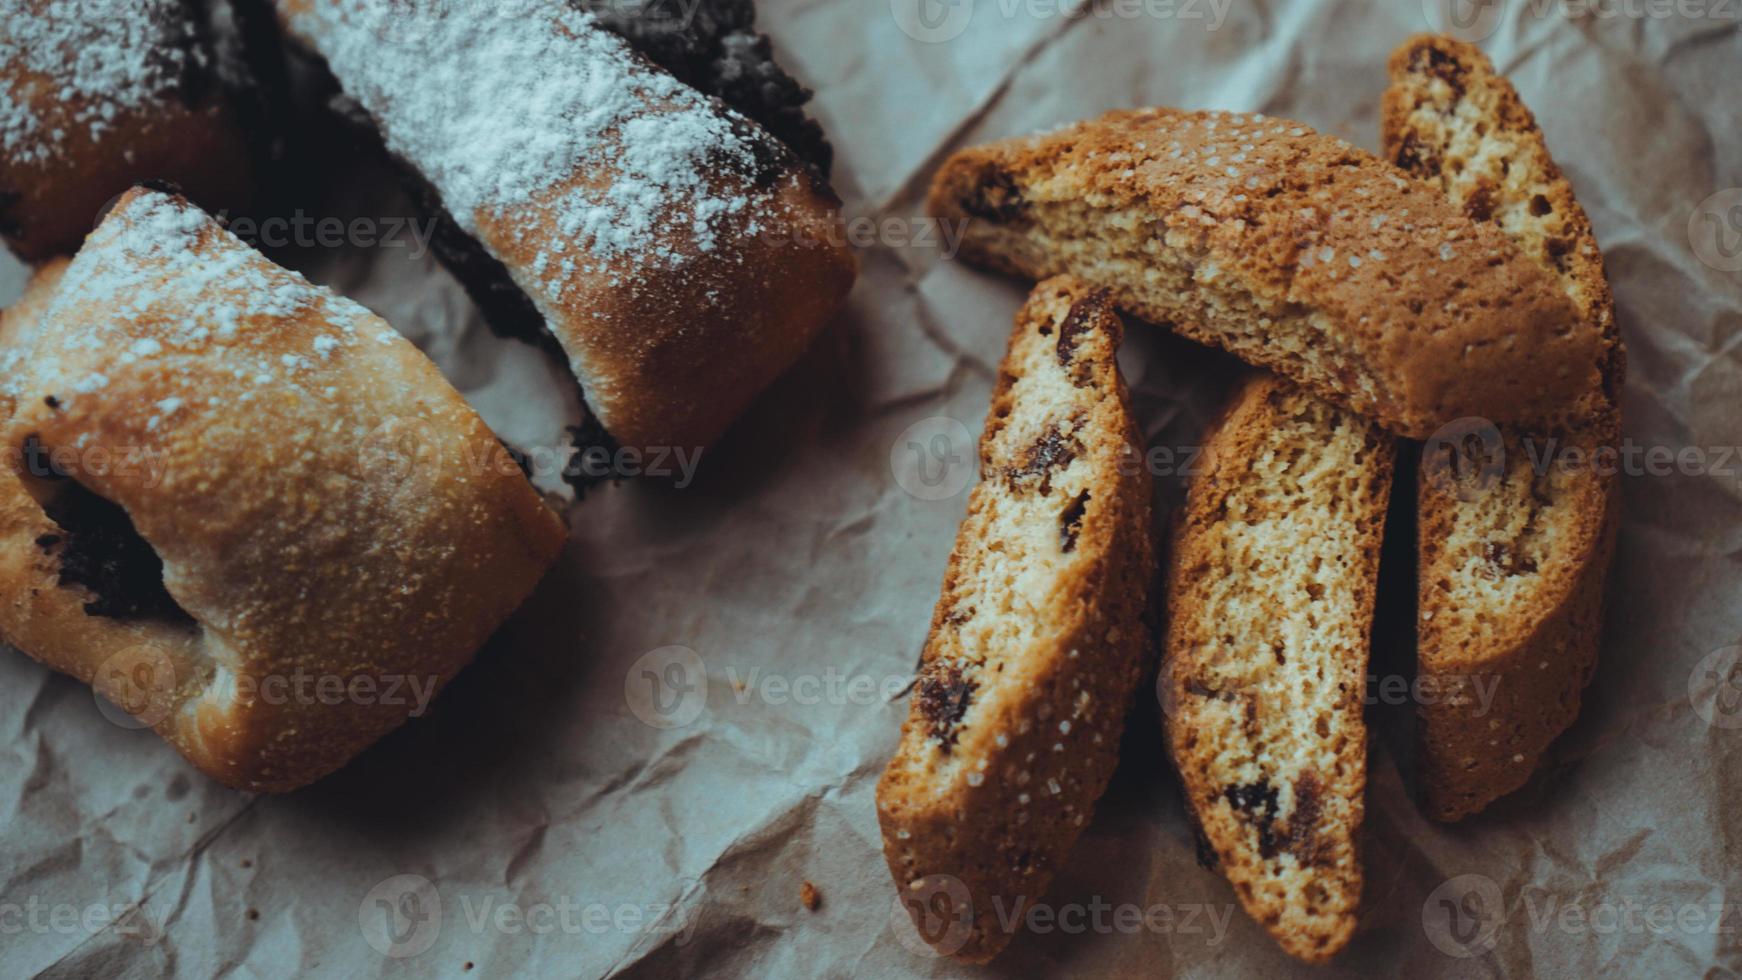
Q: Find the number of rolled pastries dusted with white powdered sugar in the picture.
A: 3